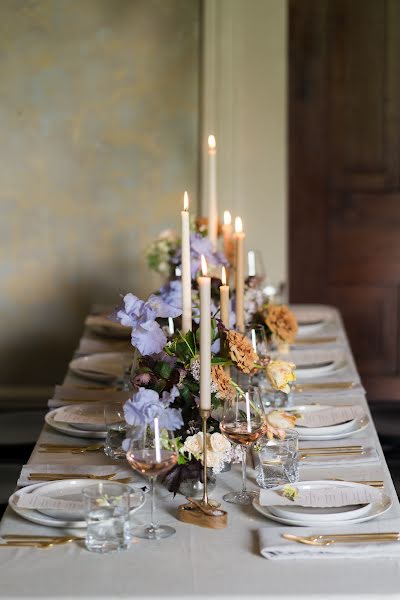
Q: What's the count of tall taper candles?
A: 6